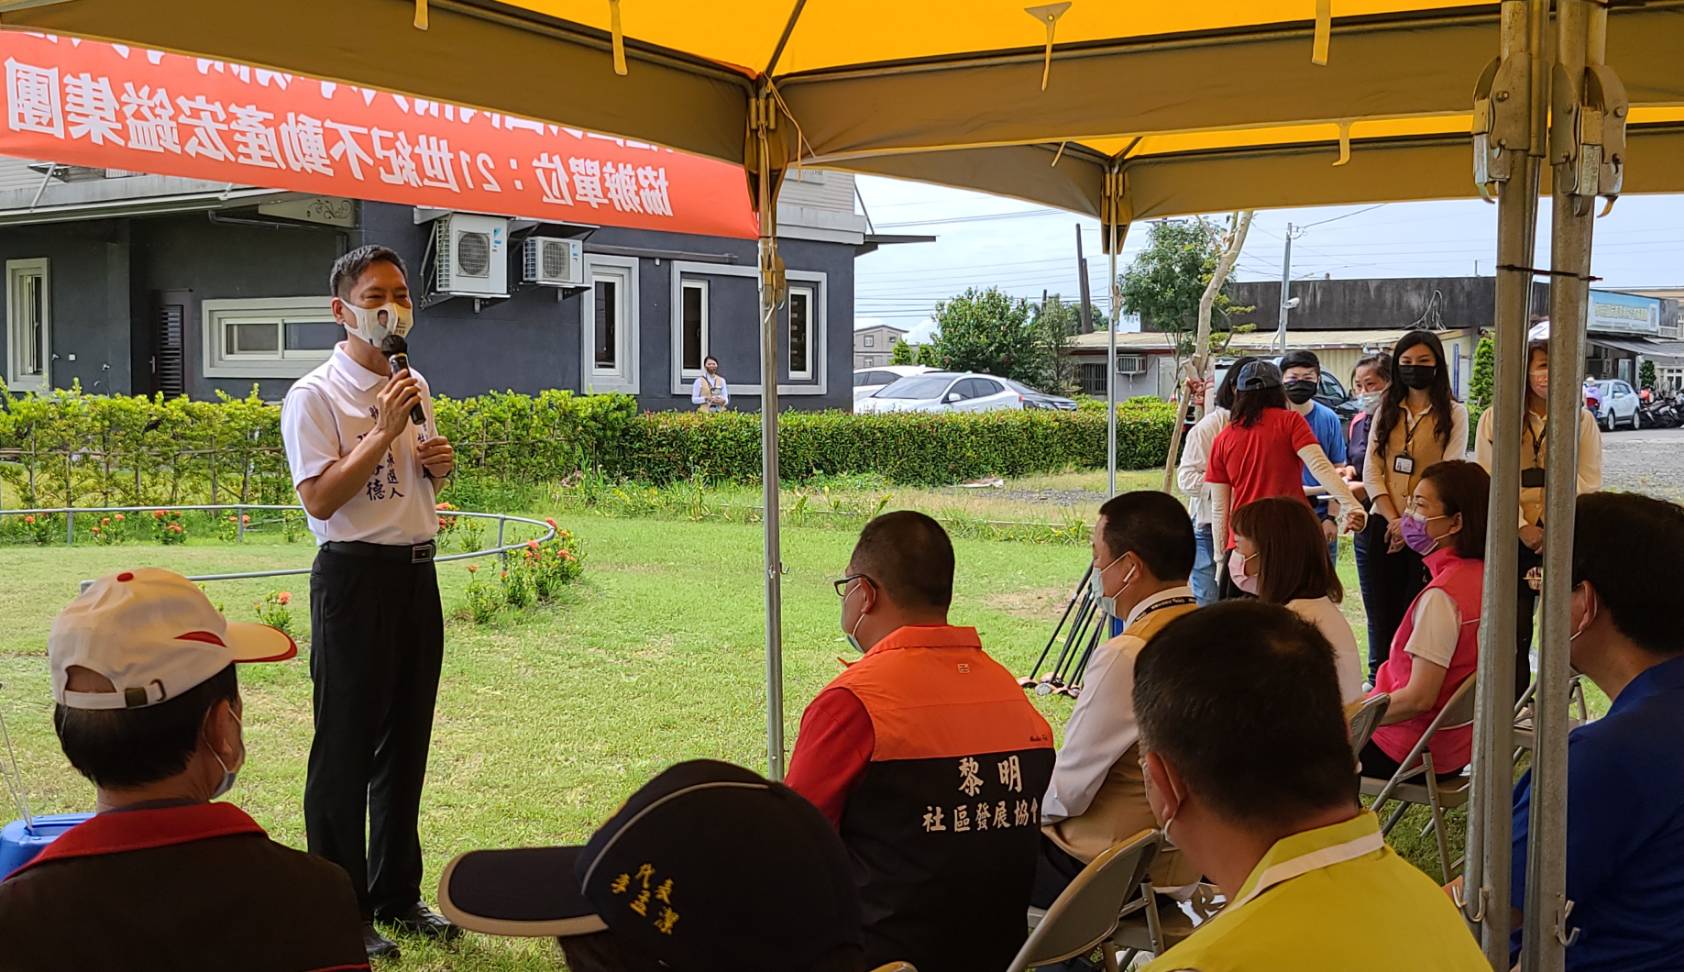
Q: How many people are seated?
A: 8